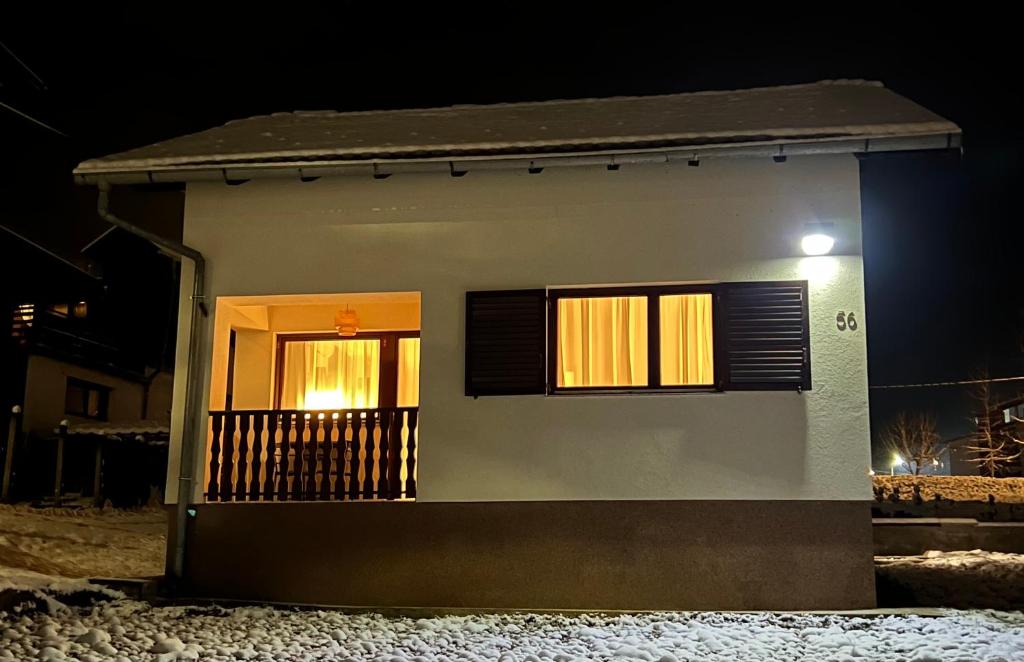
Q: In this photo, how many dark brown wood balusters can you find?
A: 15